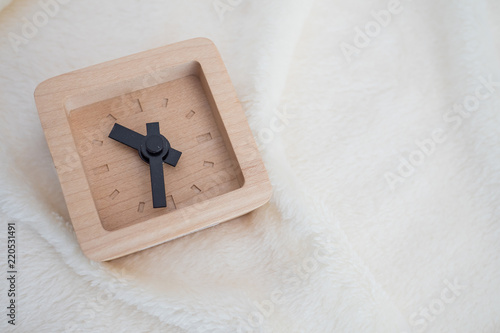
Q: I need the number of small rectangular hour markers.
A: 12